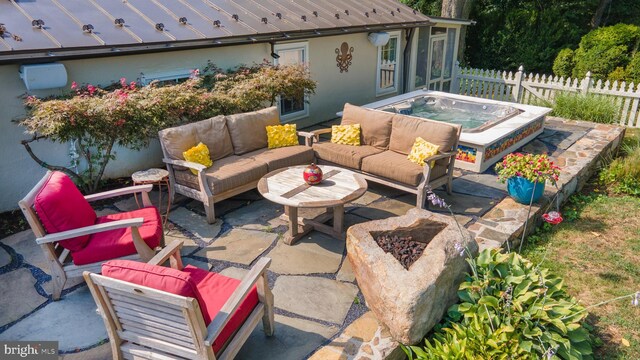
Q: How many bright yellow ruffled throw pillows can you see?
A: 4